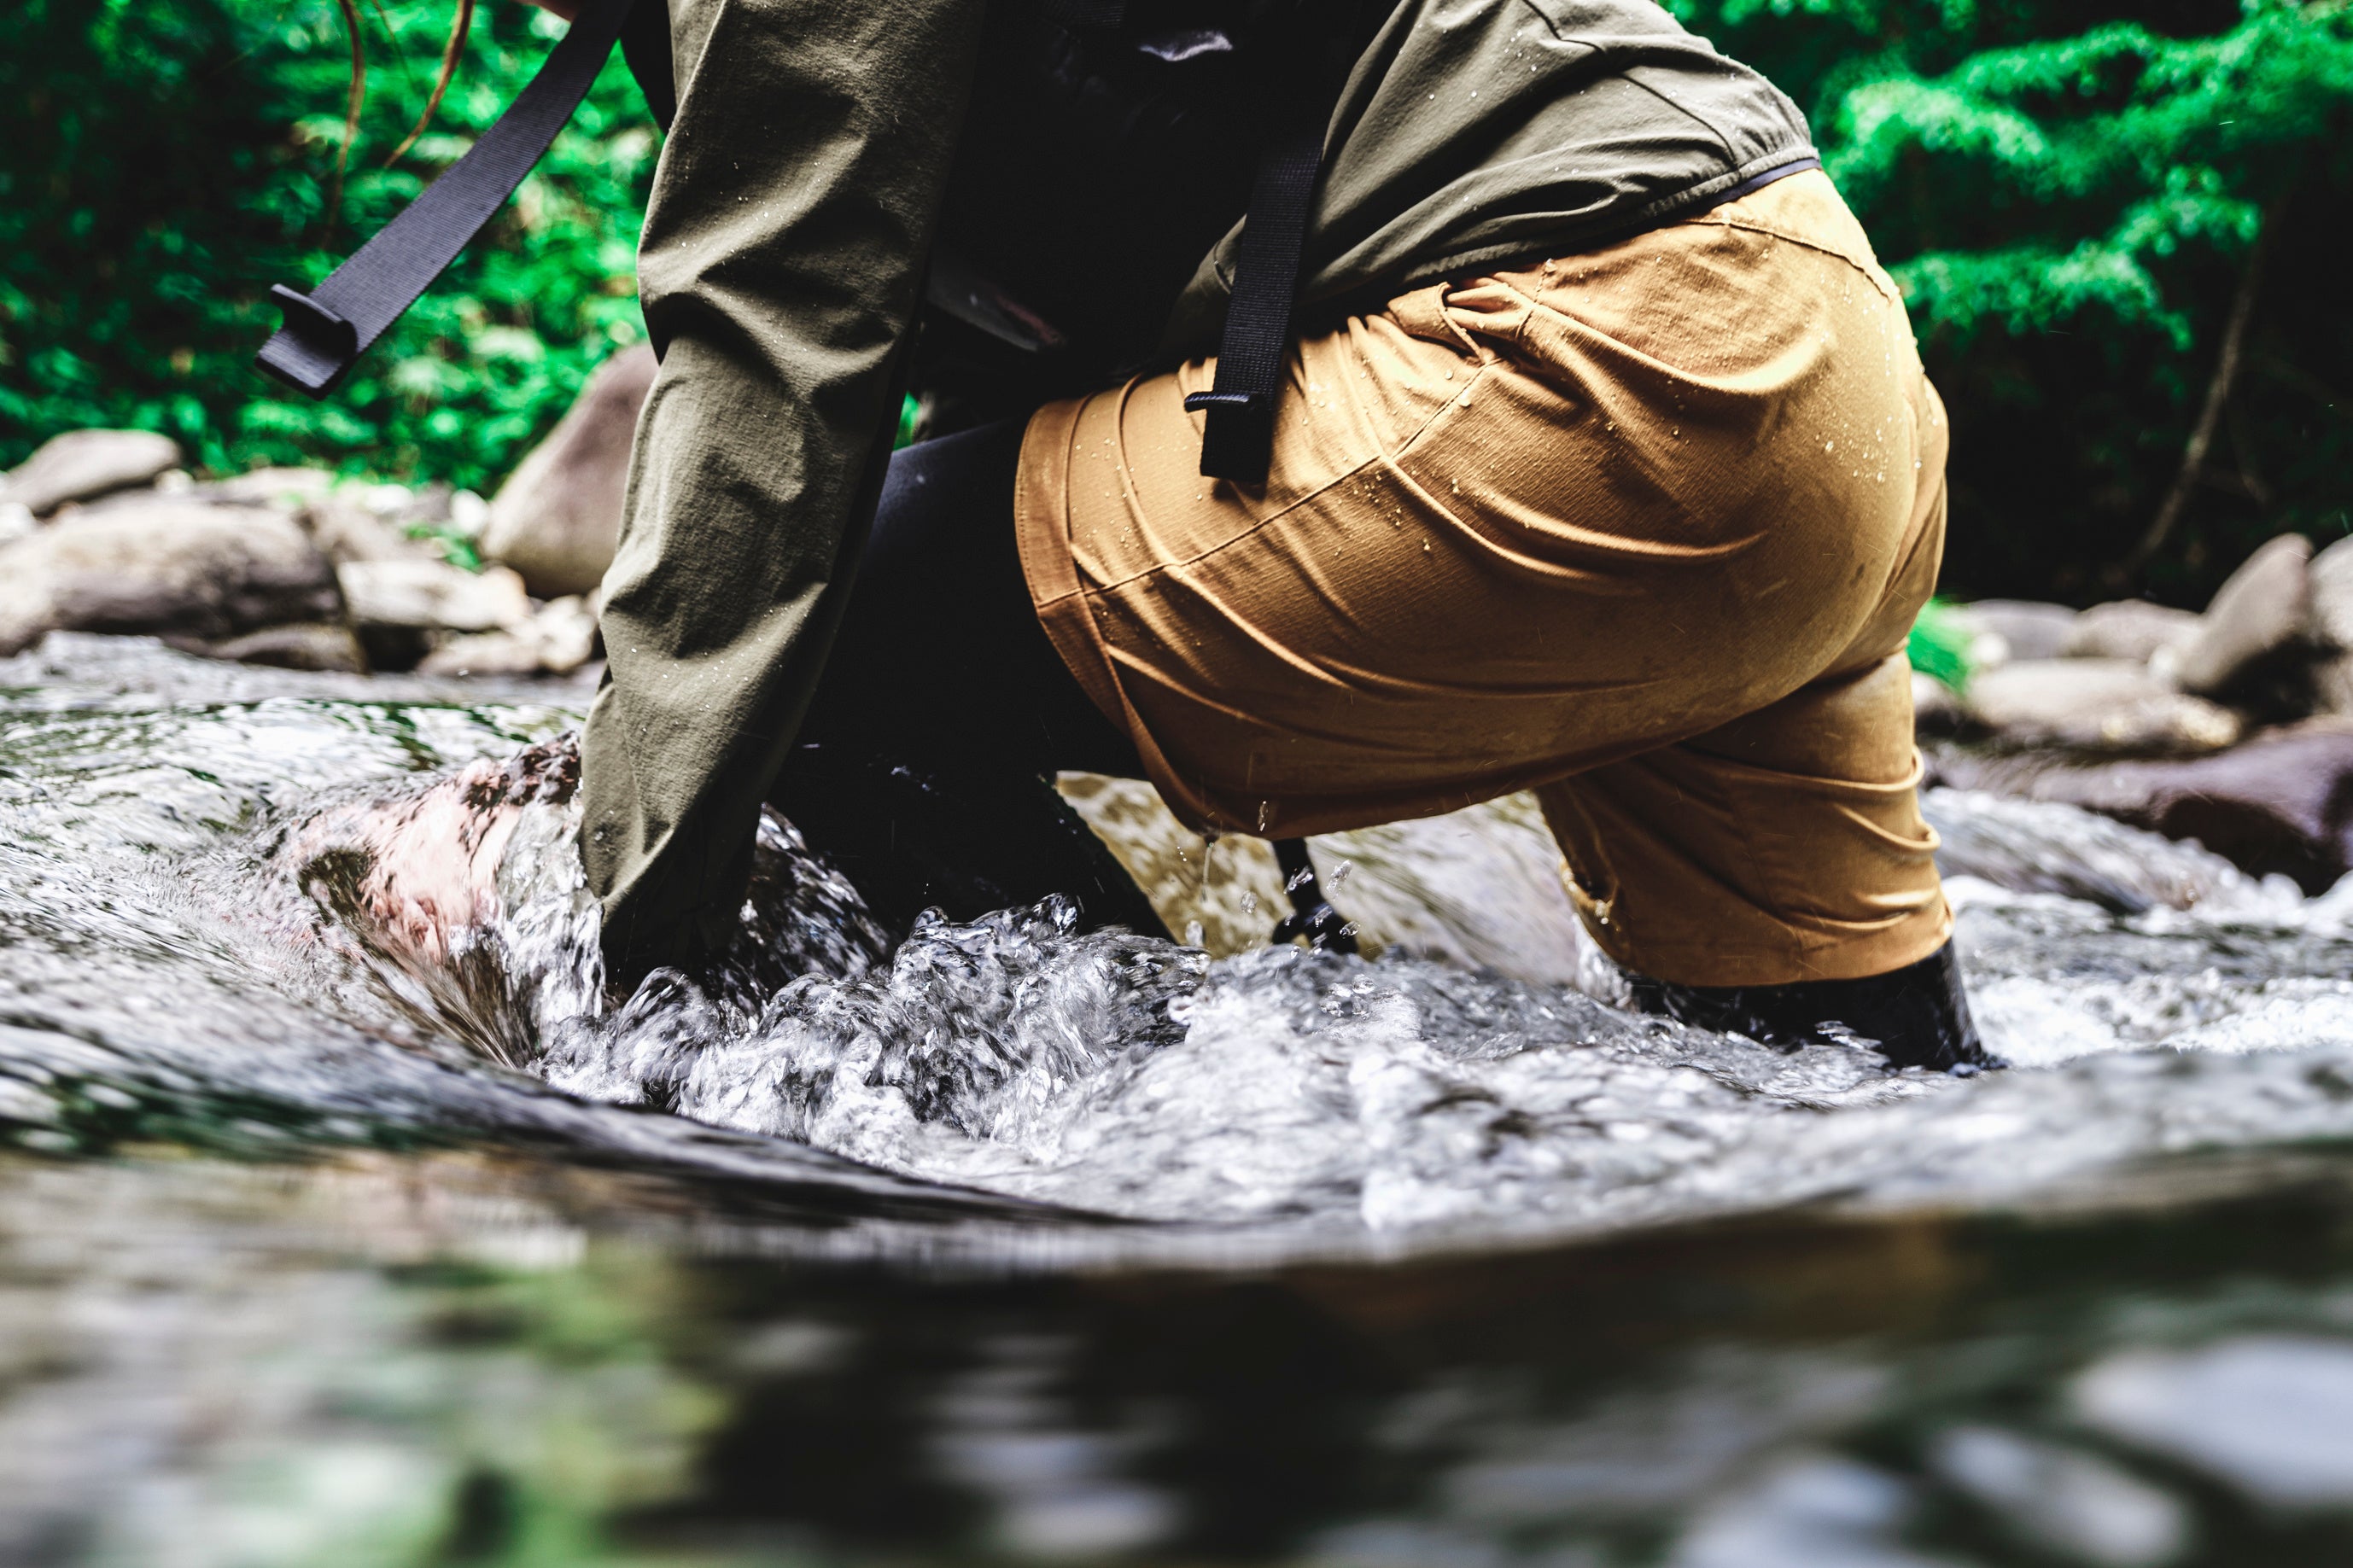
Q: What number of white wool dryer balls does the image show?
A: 0